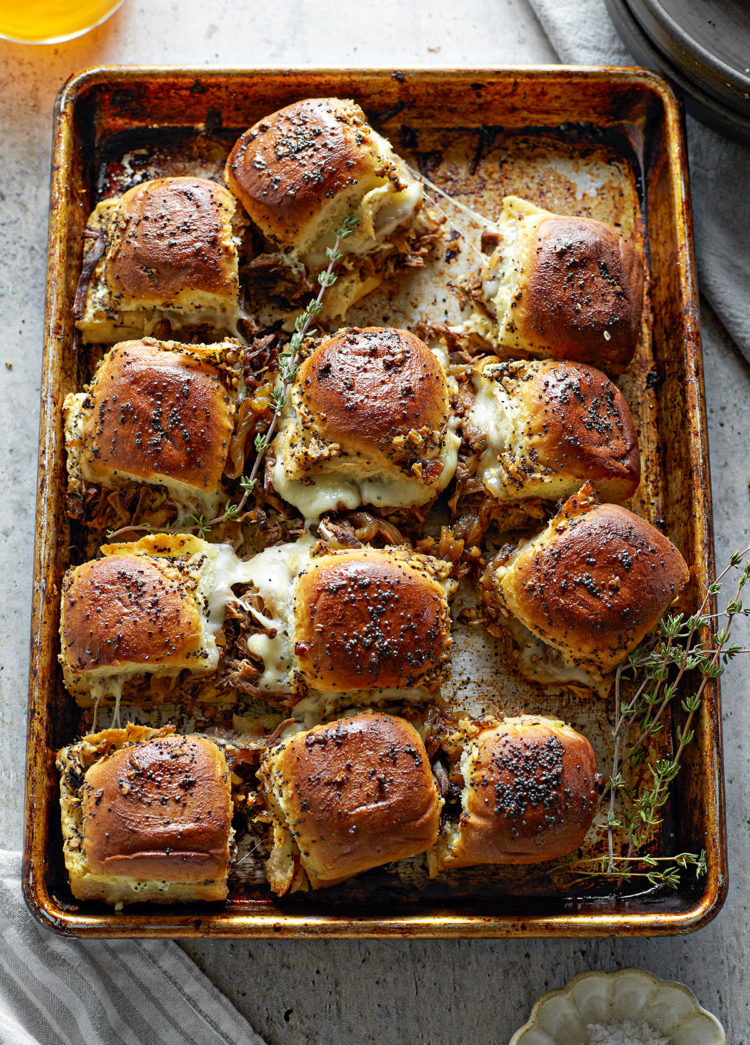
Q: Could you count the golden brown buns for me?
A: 12